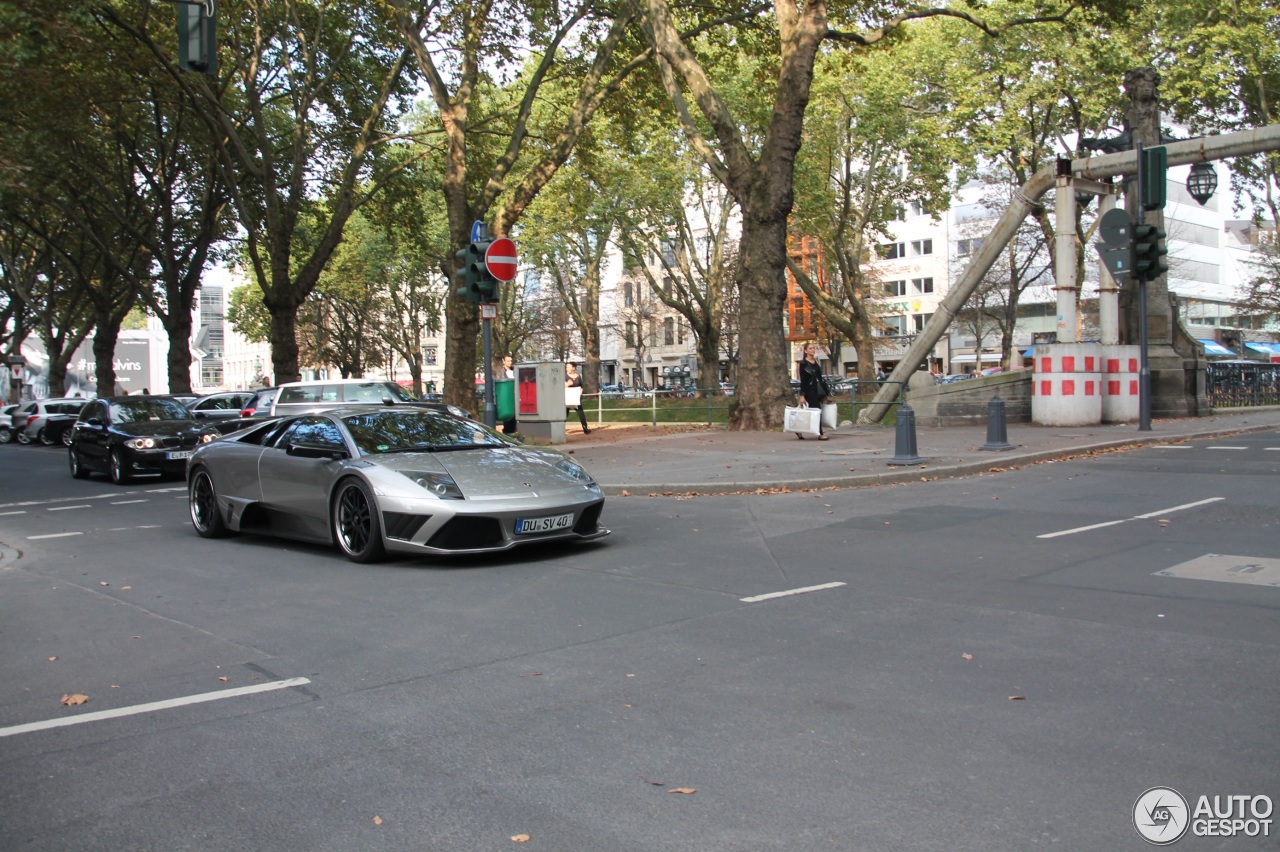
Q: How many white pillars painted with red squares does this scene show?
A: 2